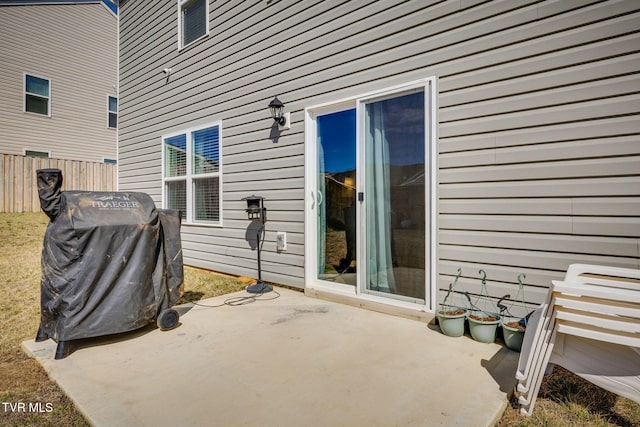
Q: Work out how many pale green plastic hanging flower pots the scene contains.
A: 3